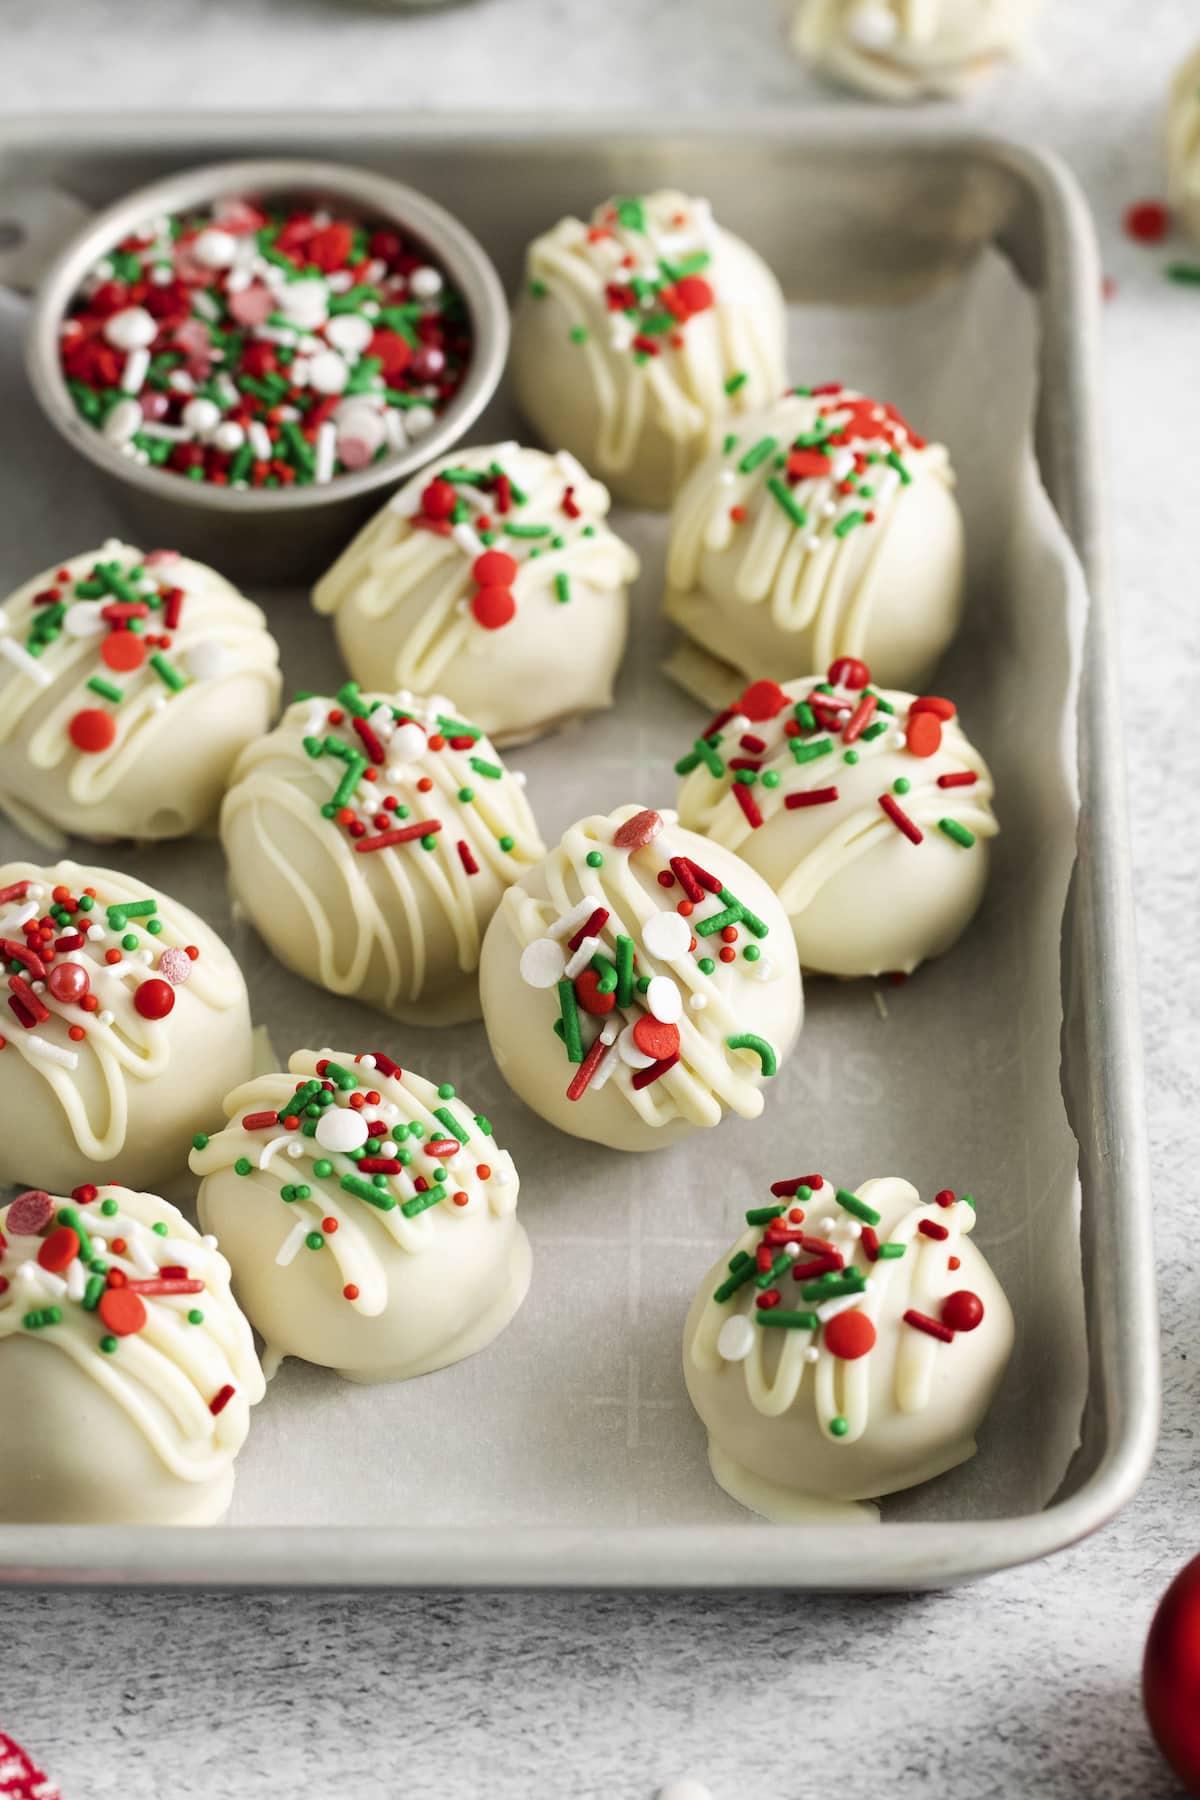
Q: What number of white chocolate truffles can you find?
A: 13